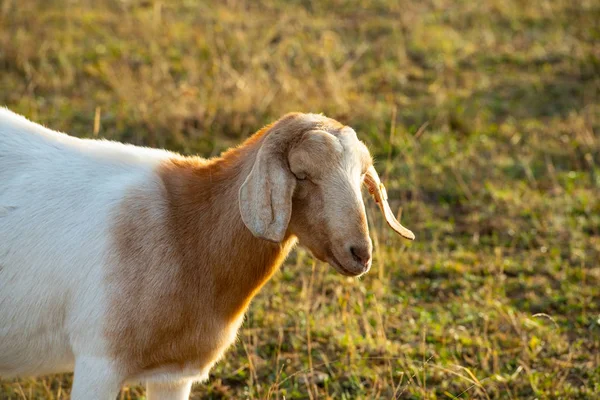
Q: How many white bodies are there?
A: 1